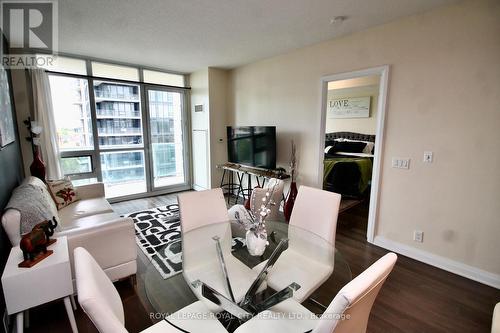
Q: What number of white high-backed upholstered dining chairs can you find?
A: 4